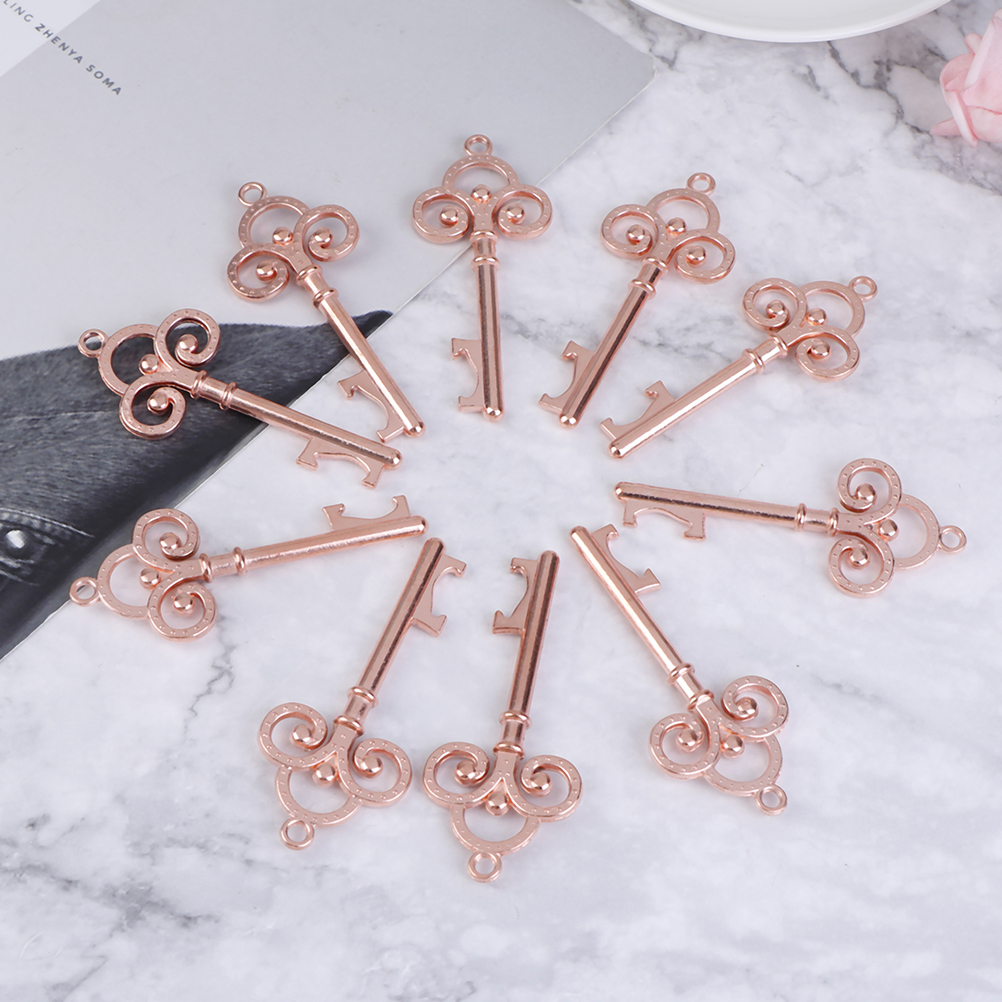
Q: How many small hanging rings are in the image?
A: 10